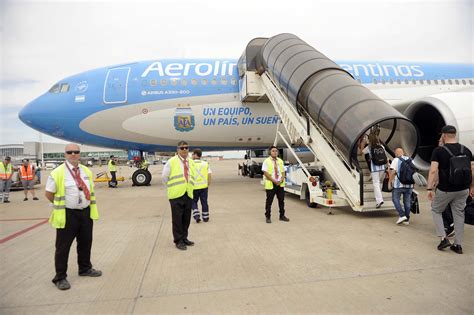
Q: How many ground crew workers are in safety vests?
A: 7